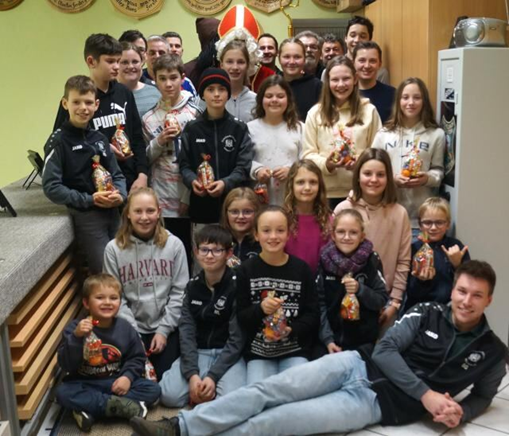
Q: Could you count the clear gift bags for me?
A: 13